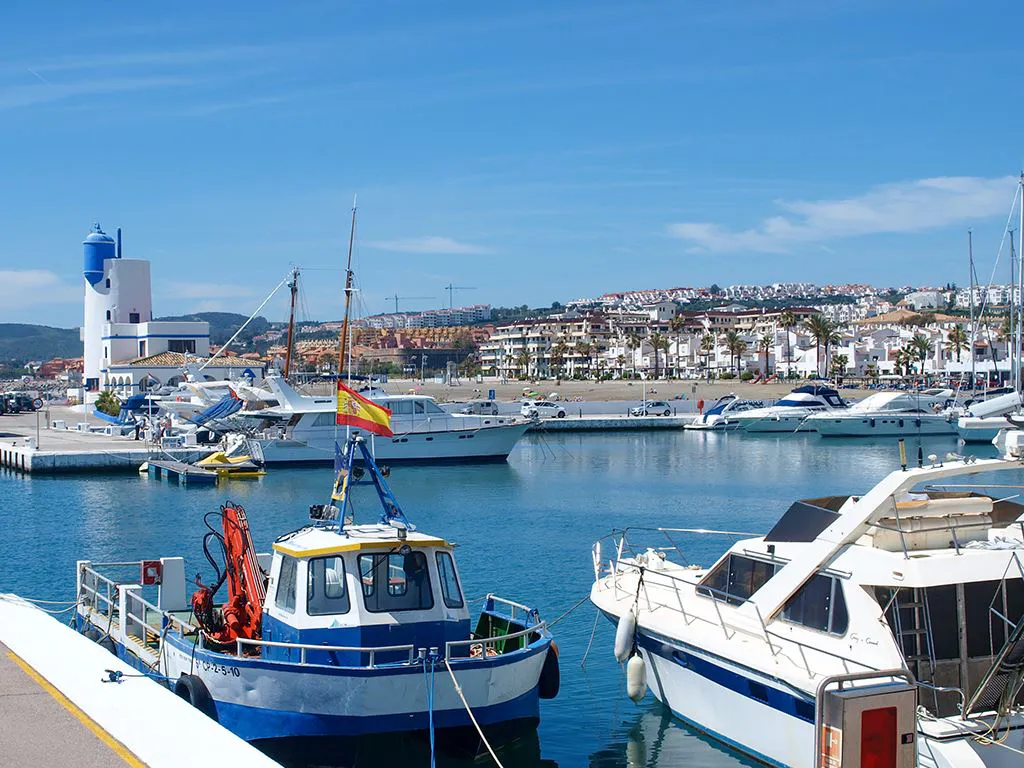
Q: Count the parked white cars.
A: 2